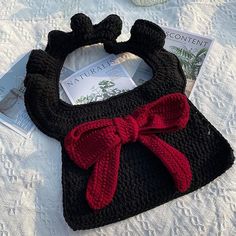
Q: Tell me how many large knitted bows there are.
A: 1